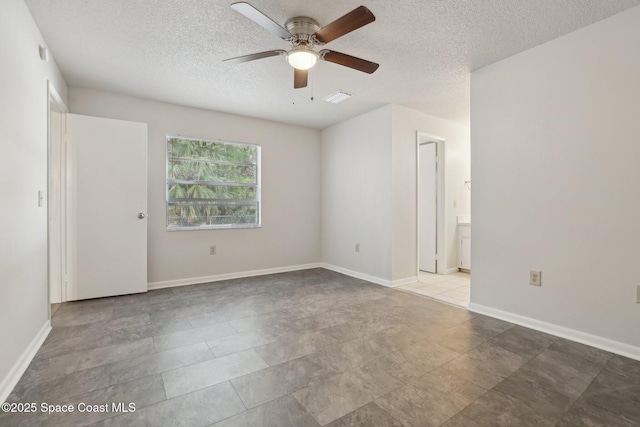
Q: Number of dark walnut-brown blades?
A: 3